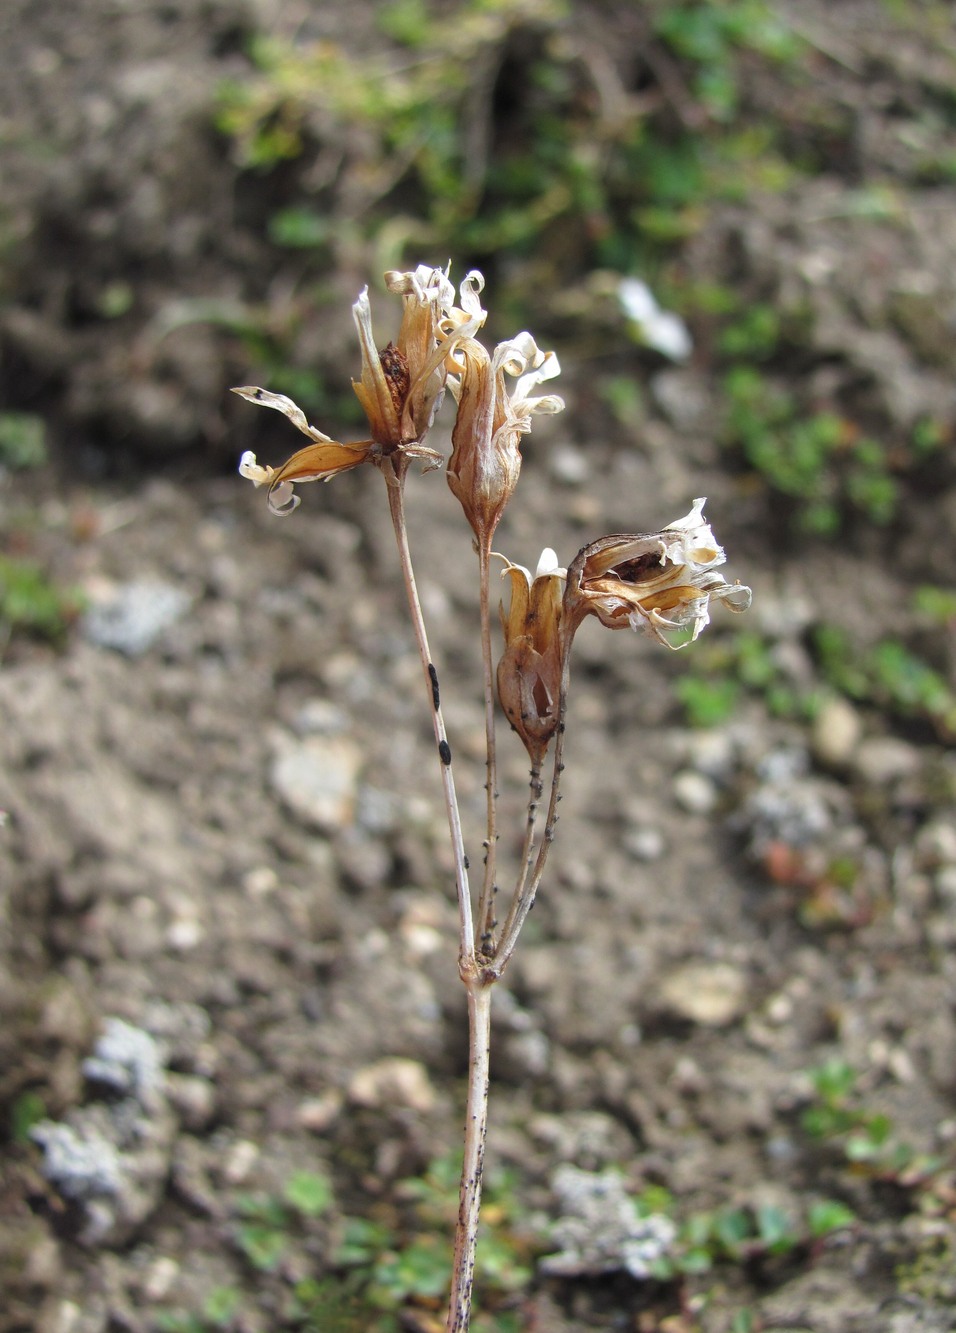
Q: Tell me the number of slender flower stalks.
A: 4